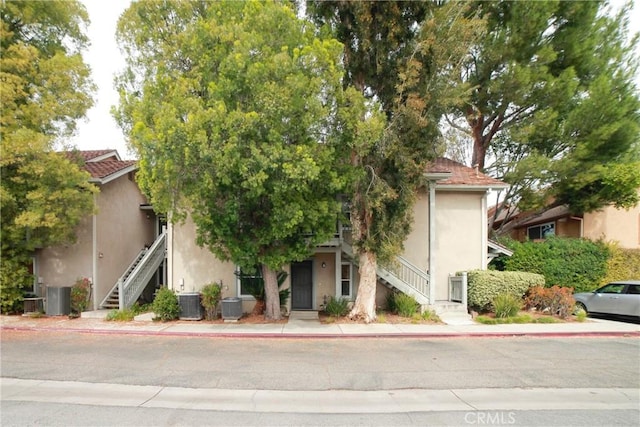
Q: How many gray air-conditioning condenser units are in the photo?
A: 4